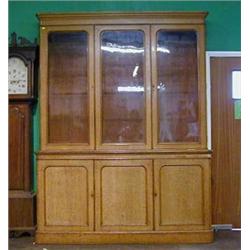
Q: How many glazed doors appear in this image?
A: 3